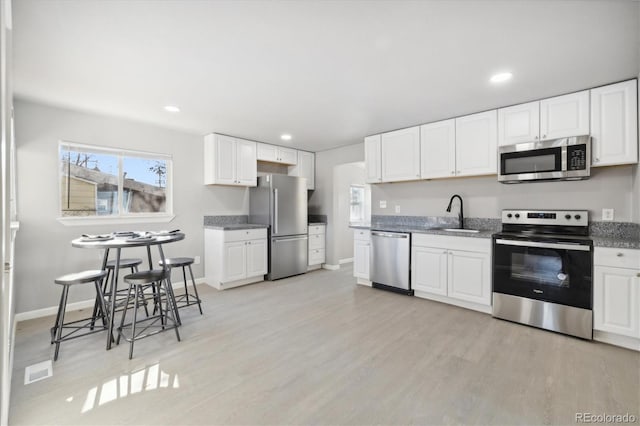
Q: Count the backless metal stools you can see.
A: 4